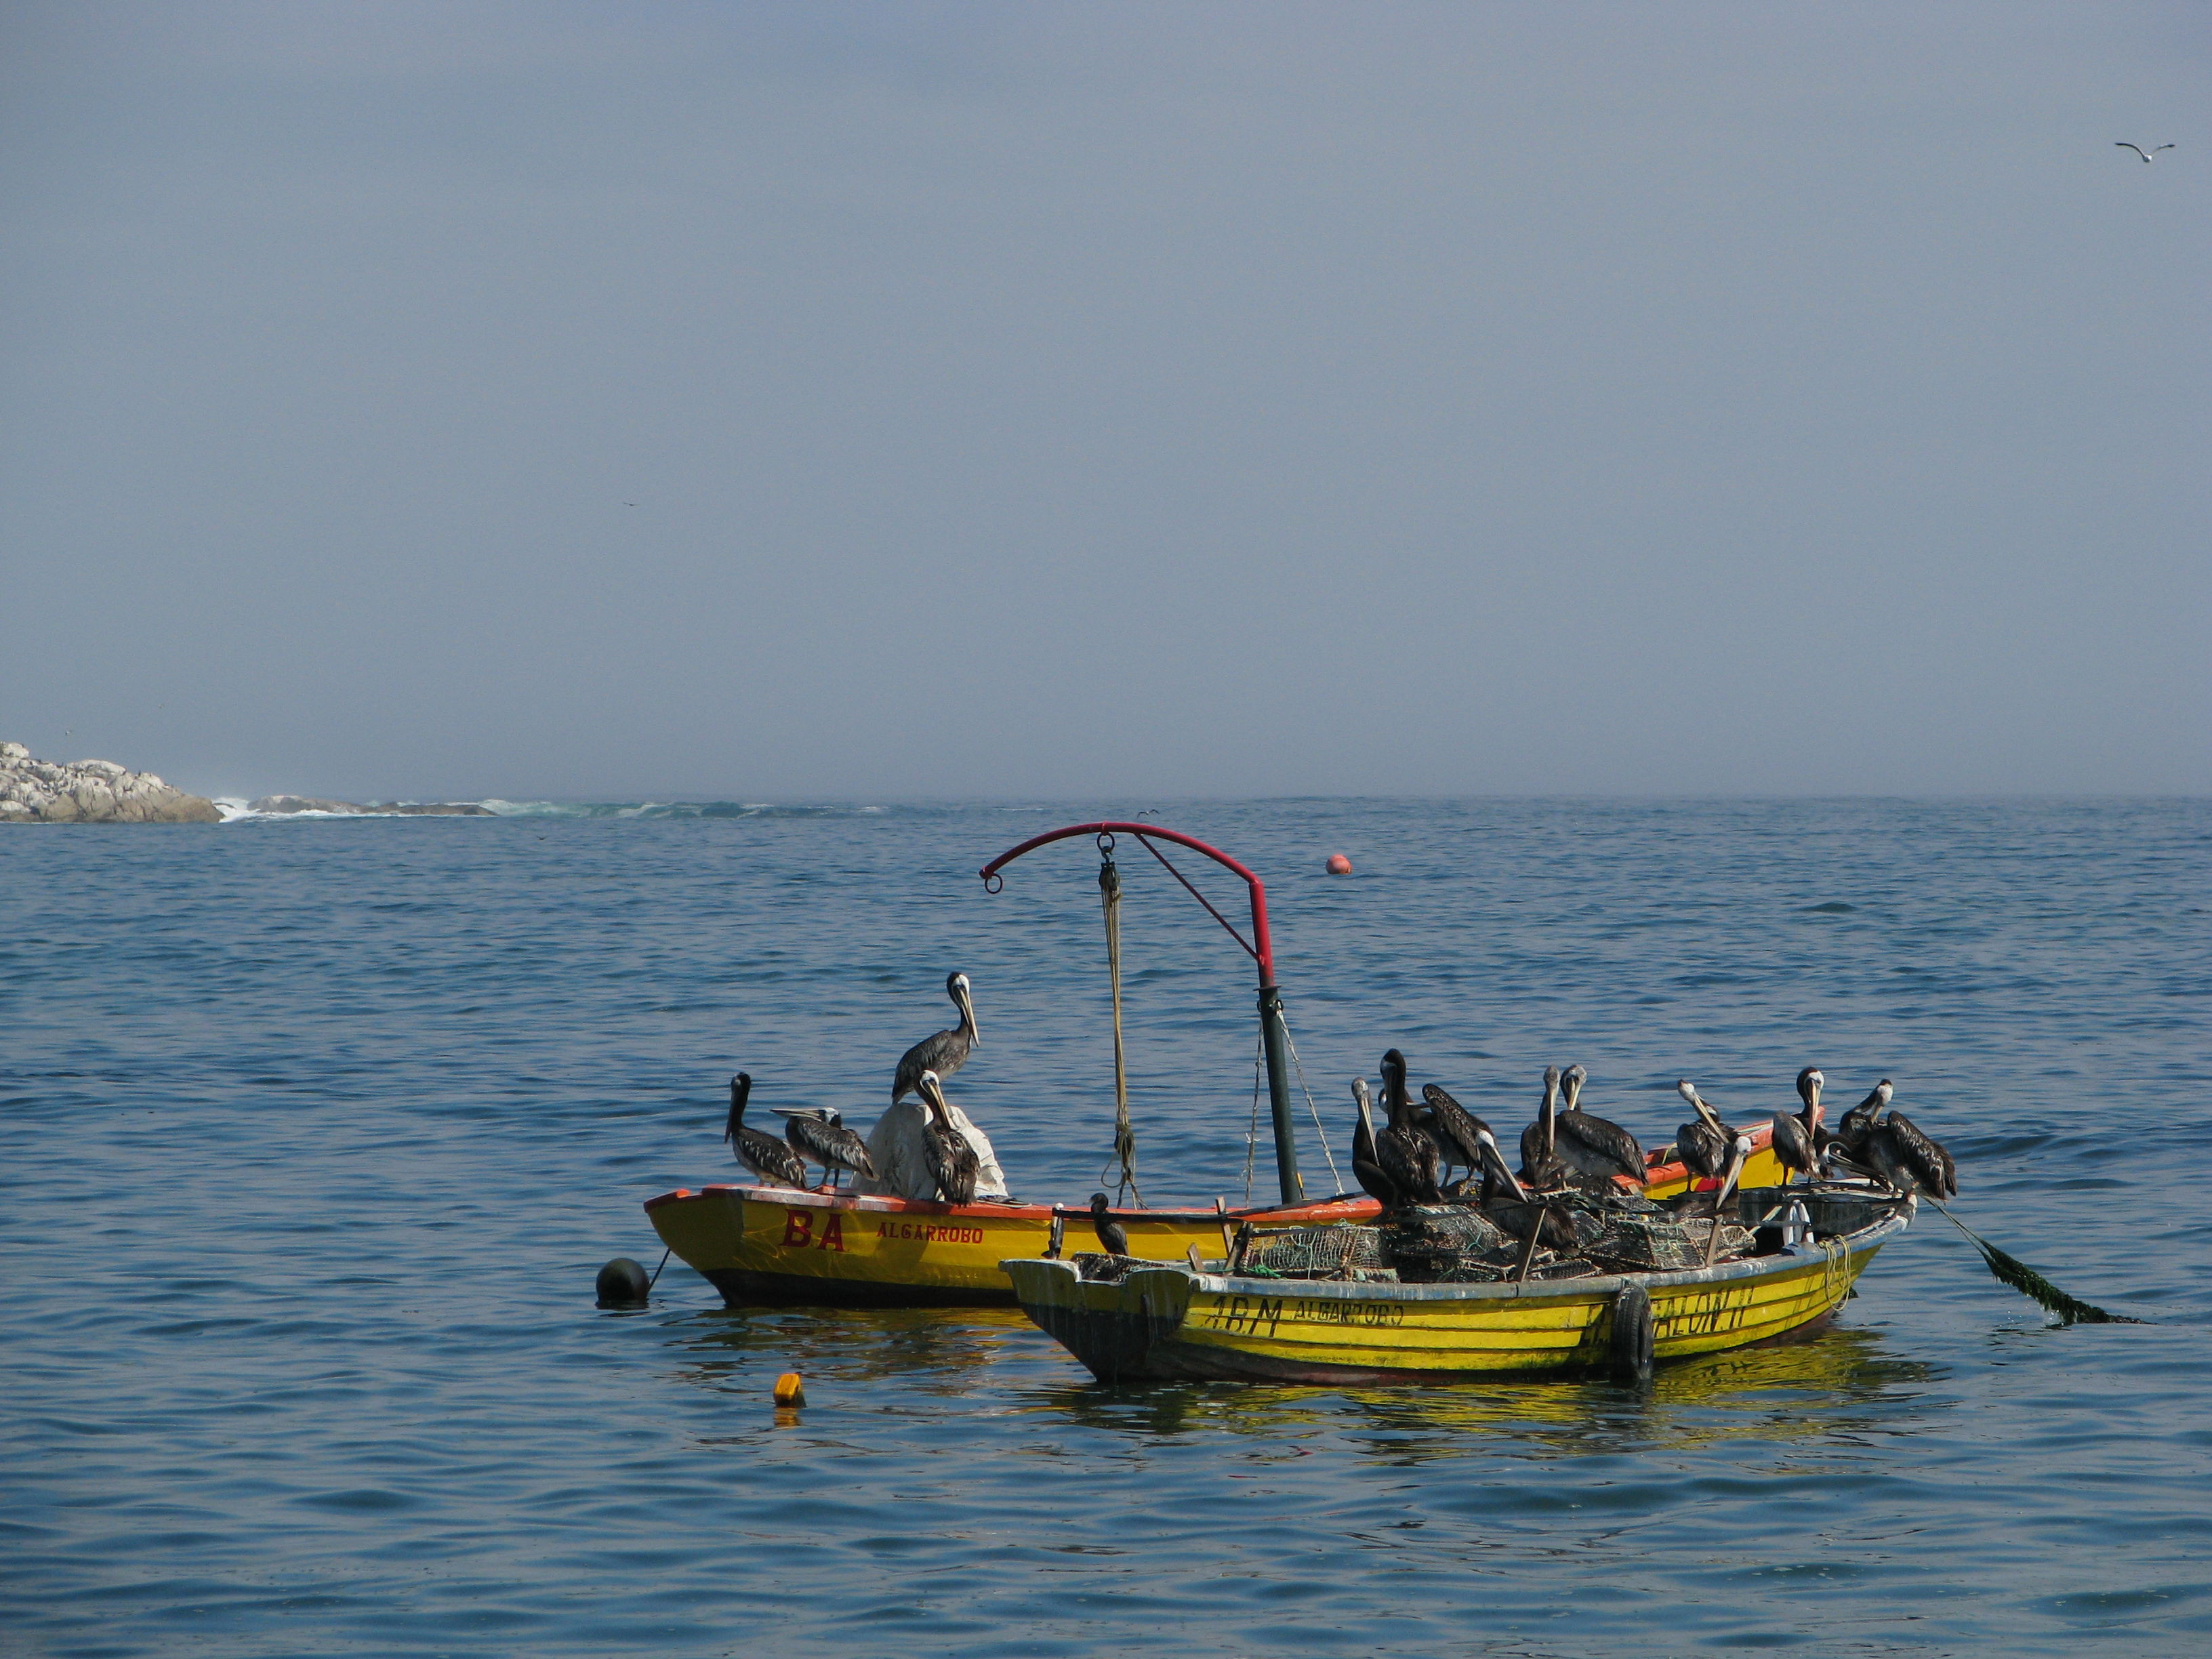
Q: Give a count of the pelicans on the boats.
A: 15